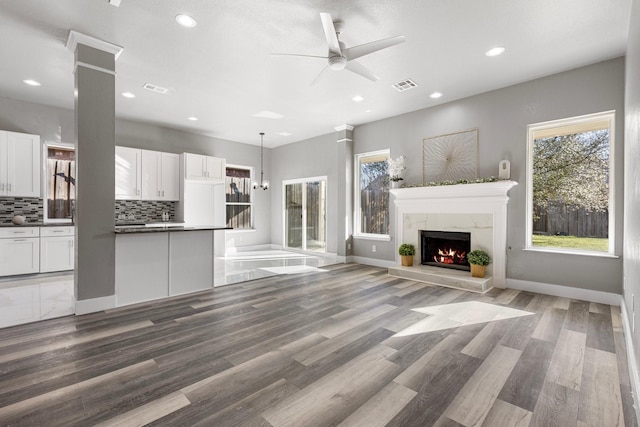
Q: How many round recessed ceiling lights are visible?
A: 7